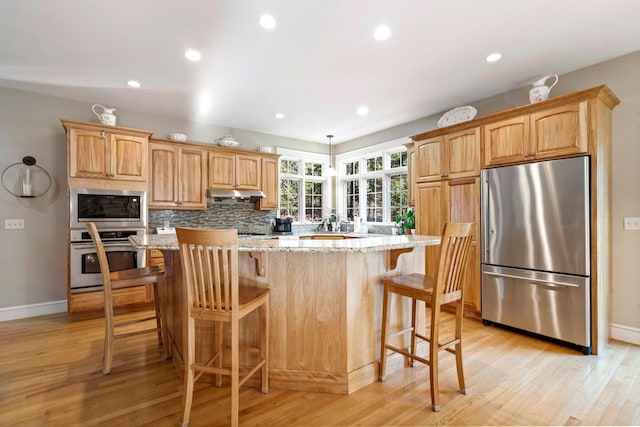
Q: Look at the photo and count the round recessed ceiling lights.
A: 7